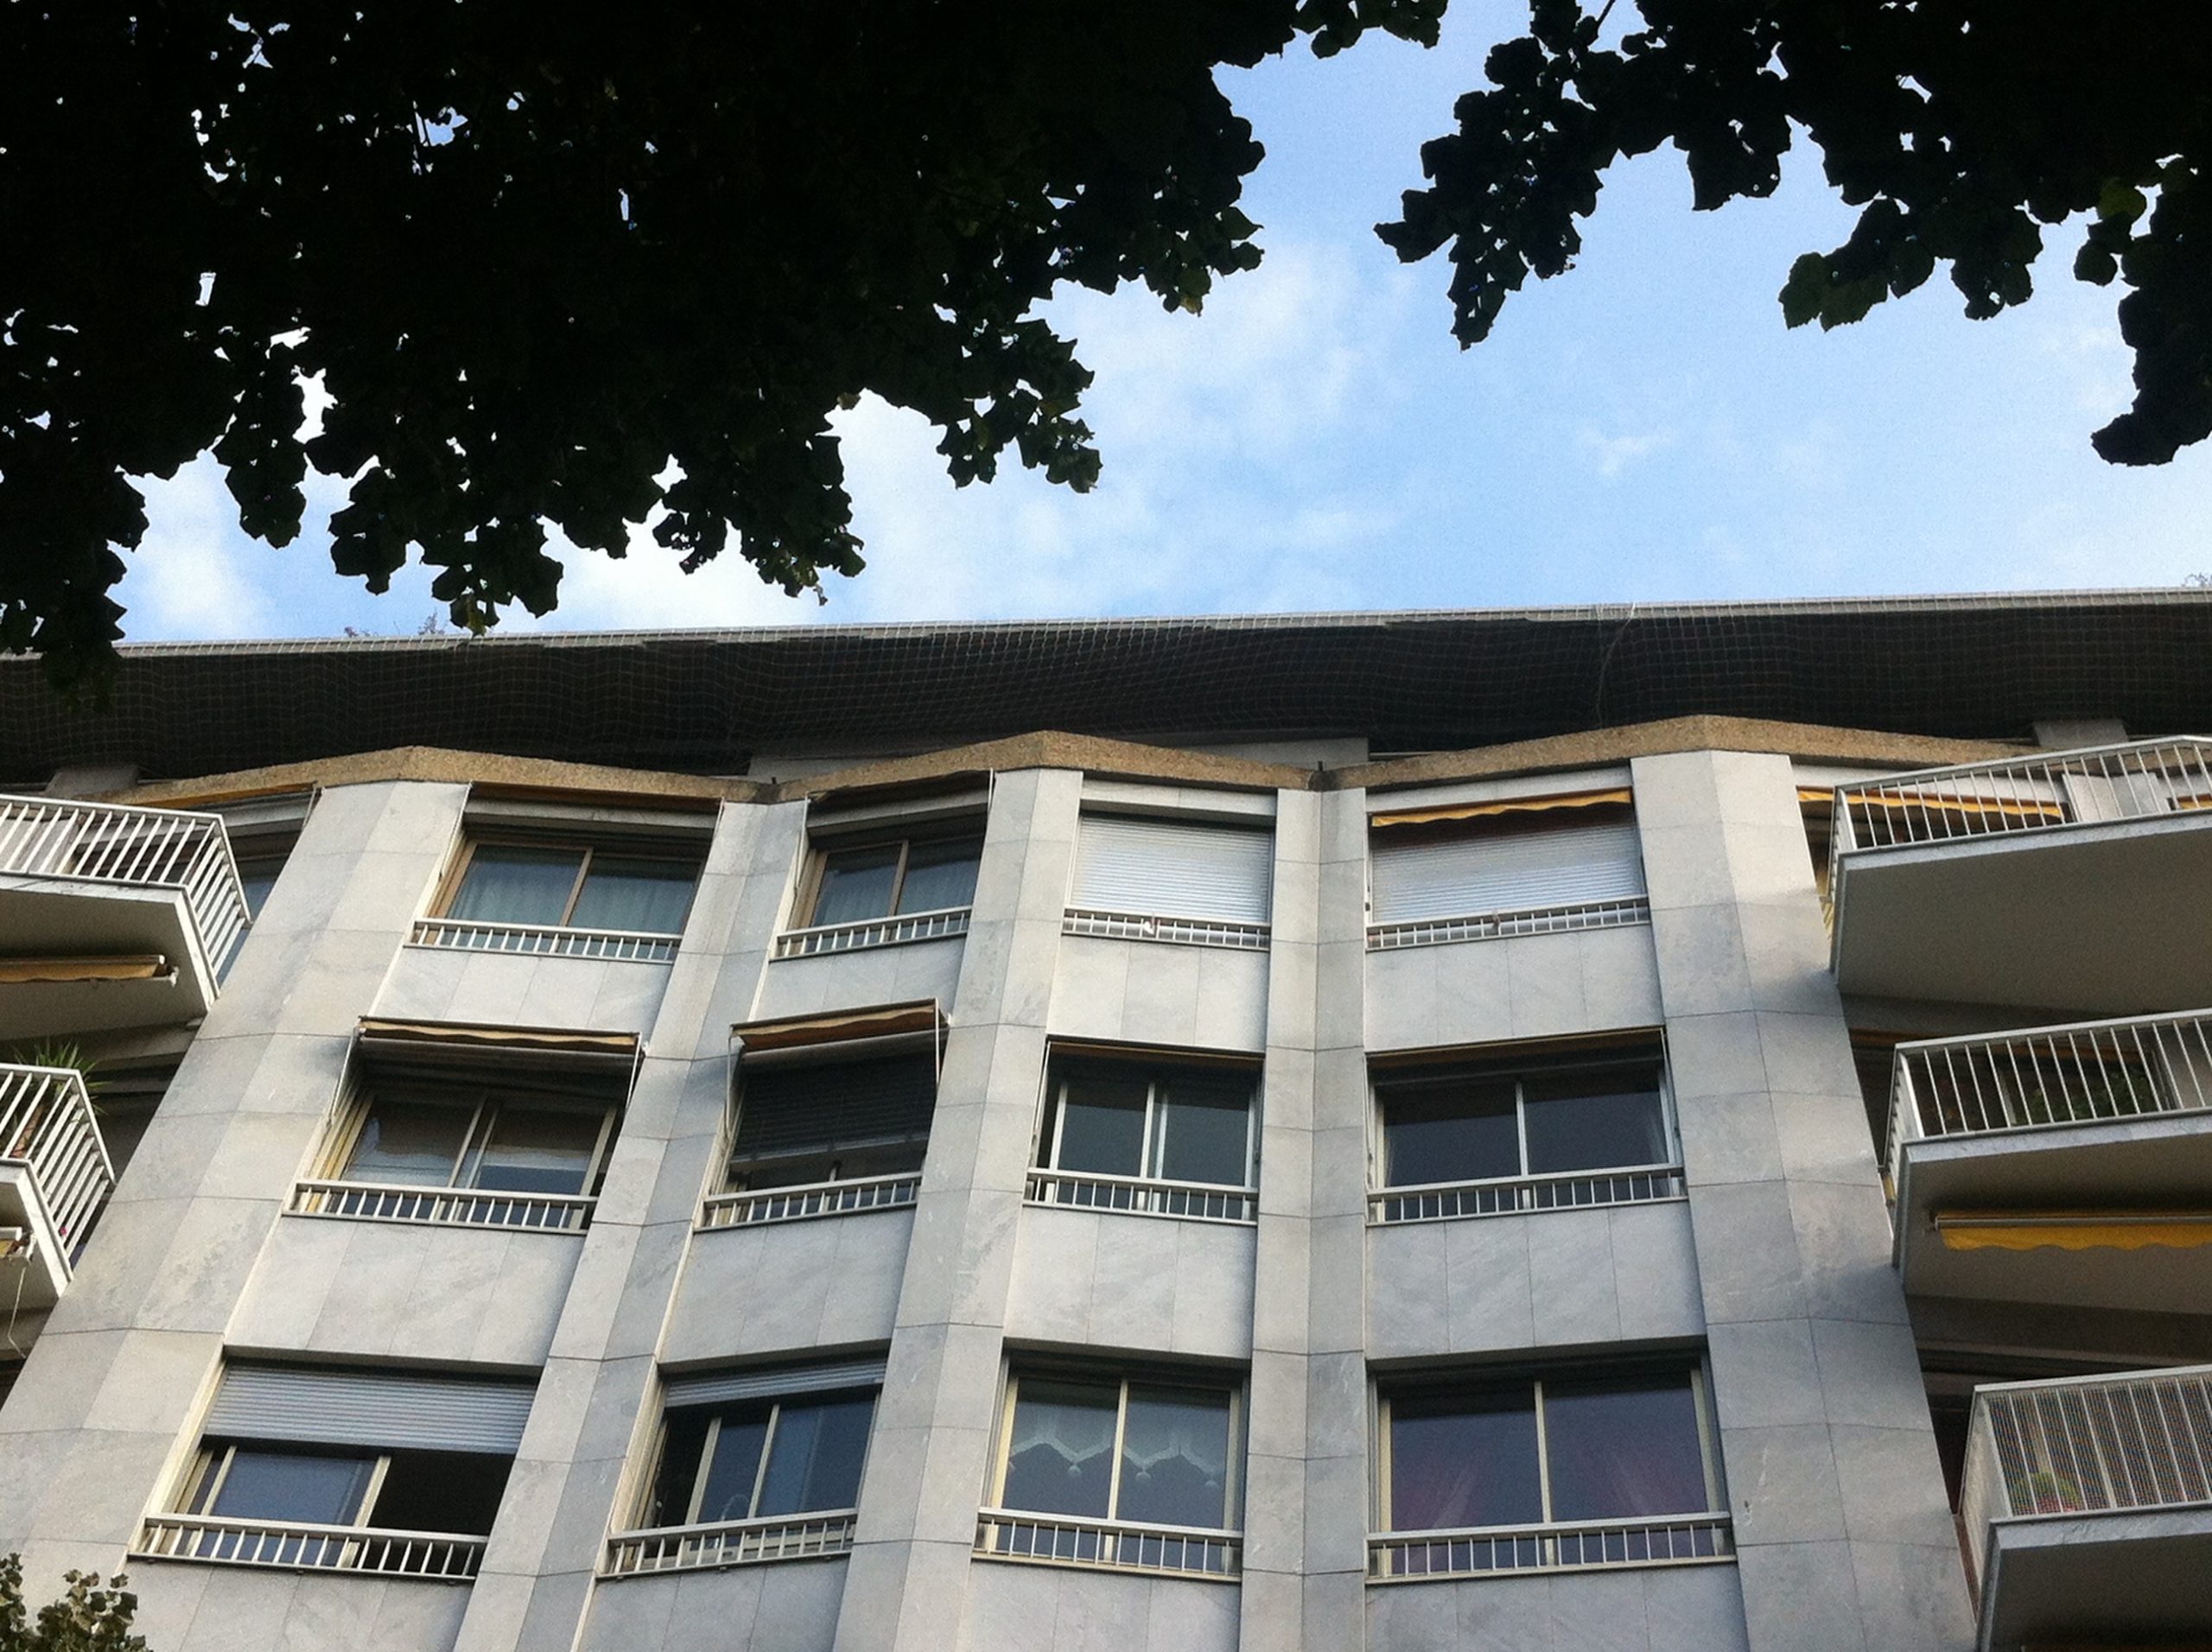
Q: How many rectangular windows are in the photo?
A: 12